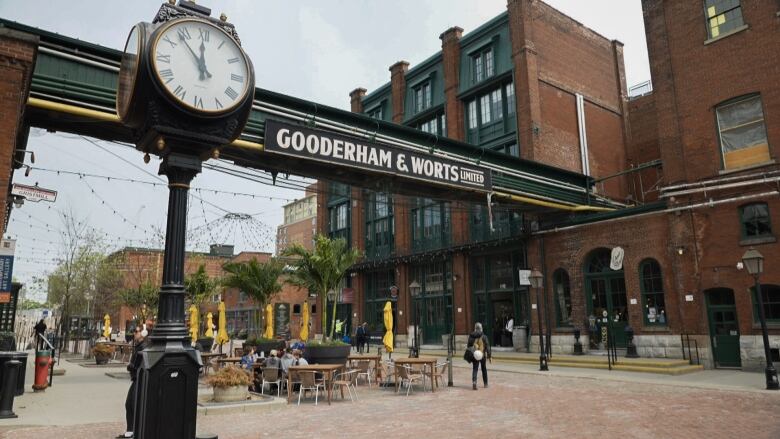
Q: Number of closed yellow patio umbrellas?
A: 7